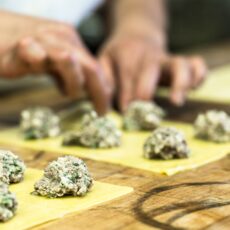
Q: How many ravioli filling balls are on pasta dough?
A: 8